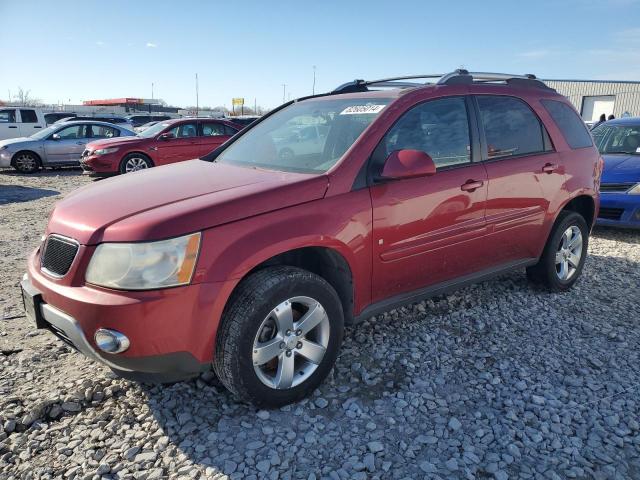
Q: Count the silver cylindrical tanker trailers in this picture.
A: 0